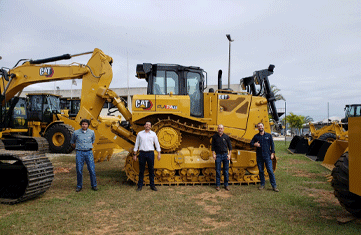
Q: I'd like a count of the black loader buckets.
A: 2